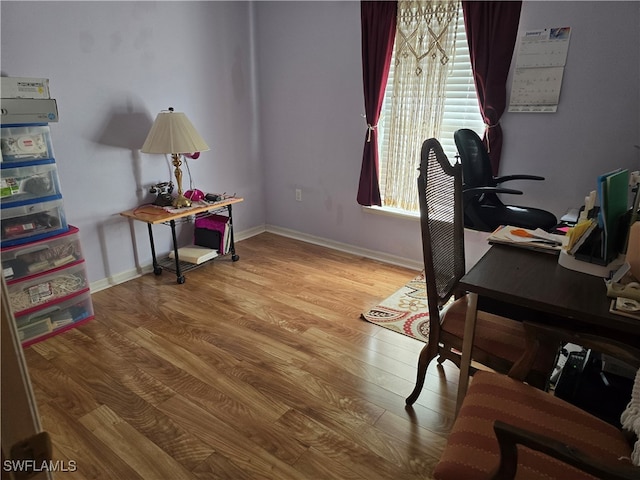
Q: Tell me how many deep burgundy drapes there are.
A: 2